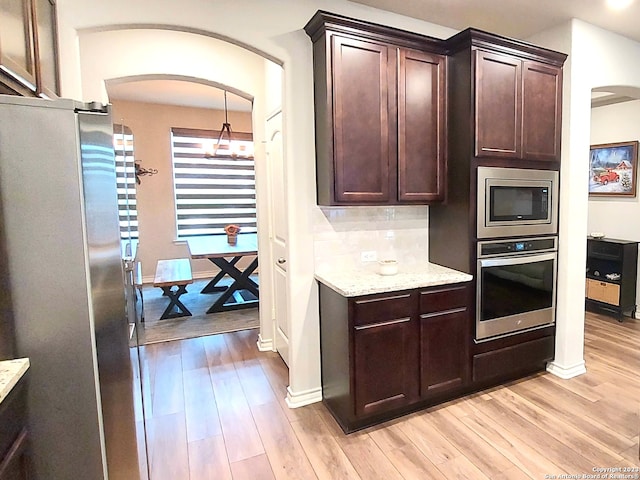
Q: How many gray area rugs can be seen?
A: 1